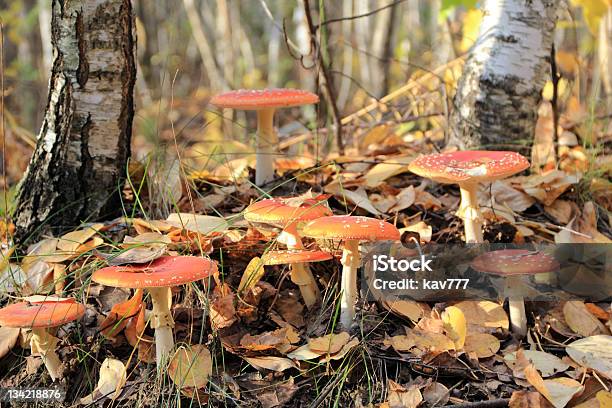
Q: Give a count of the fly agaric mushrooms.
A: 8